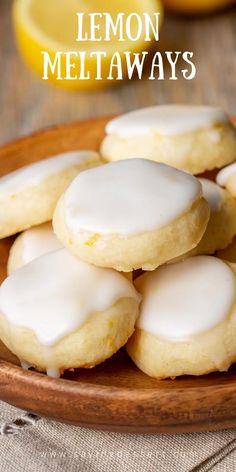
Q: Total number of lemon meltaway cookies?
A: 8